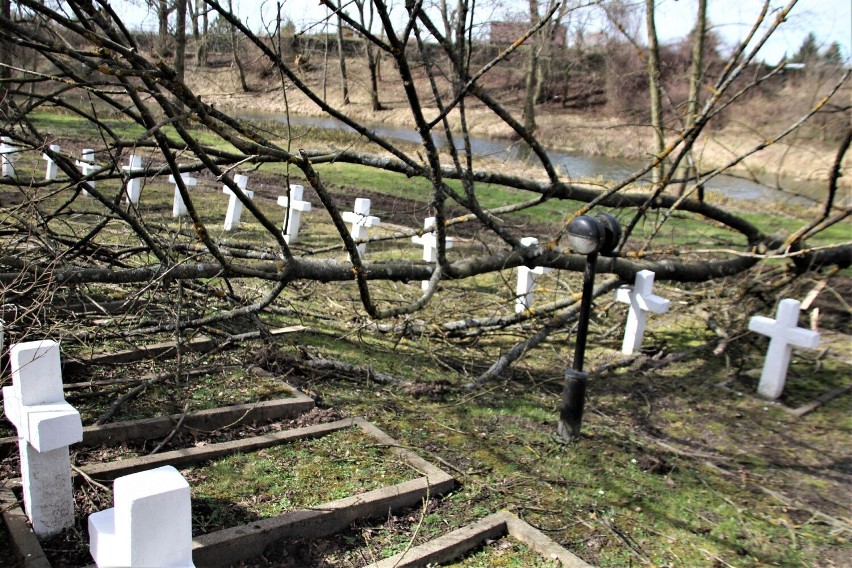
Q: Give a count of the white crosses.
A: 14